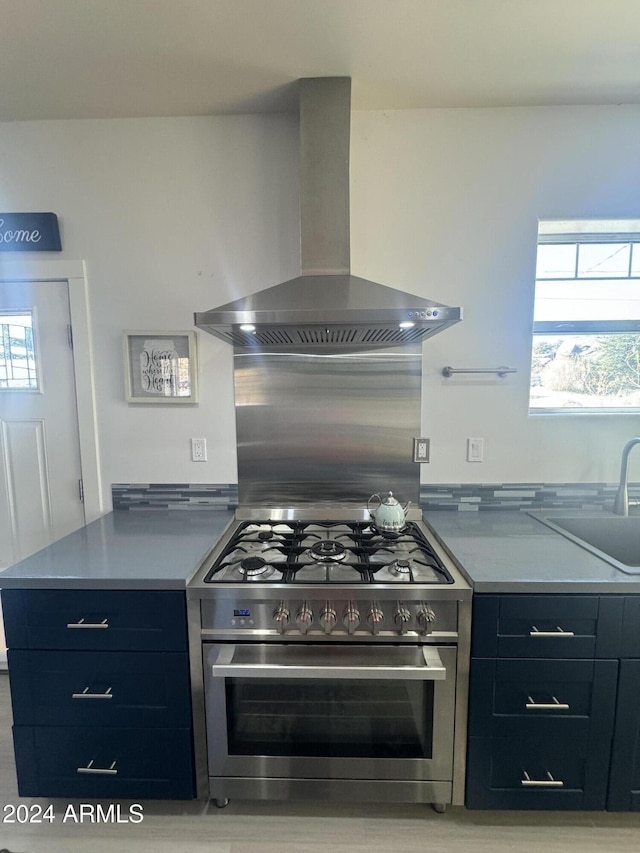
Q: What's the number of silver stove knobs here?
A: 7